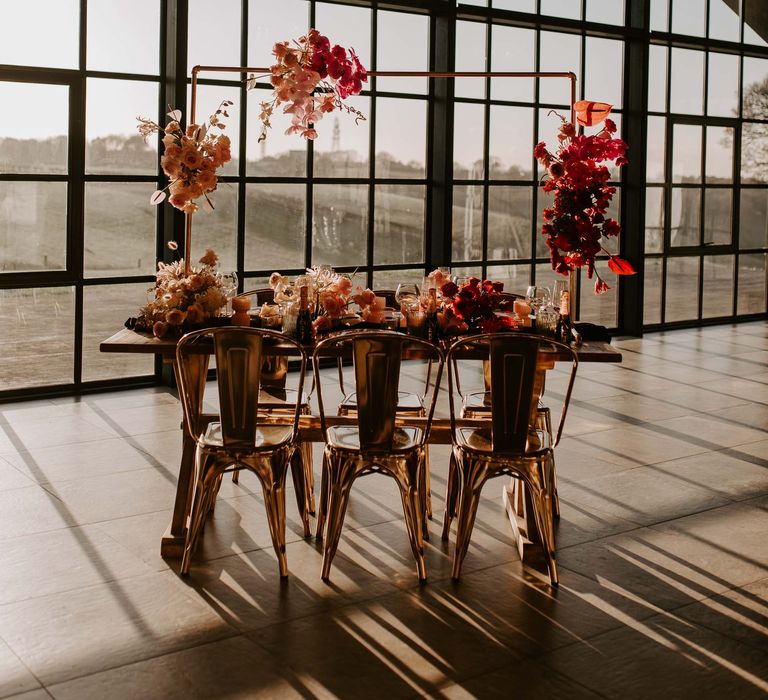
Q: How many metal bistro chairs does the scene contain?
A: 6